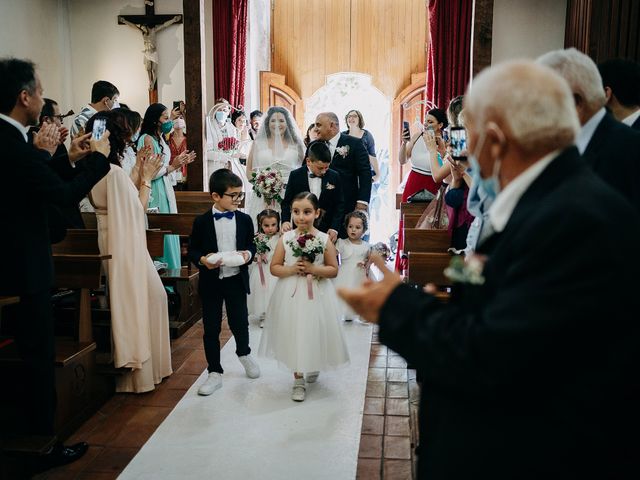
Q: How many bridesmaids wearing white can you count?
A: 3